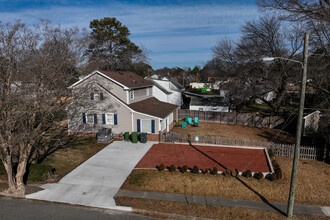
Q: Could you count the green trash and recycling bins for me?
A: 3